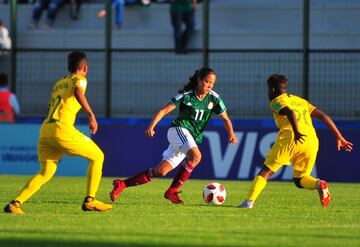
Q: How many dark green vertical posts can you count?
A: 4